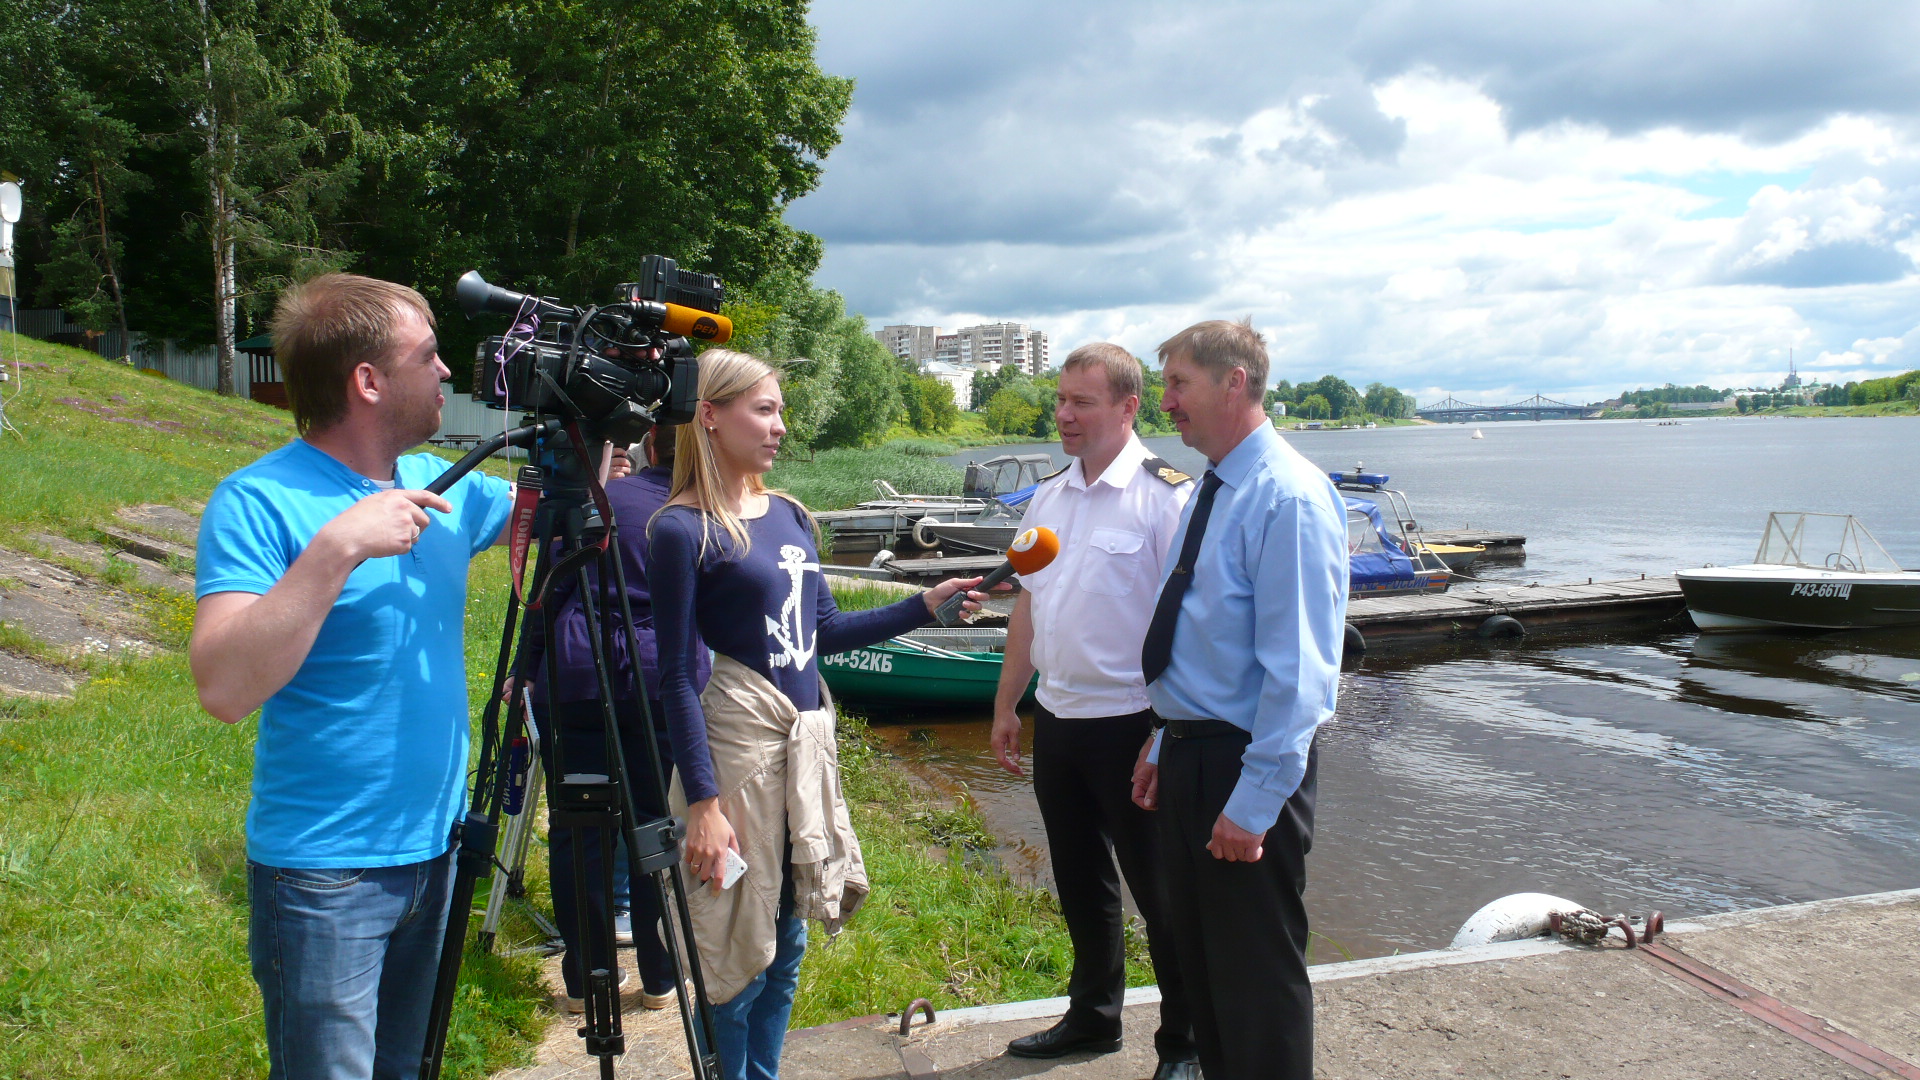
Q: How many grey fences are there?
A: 1